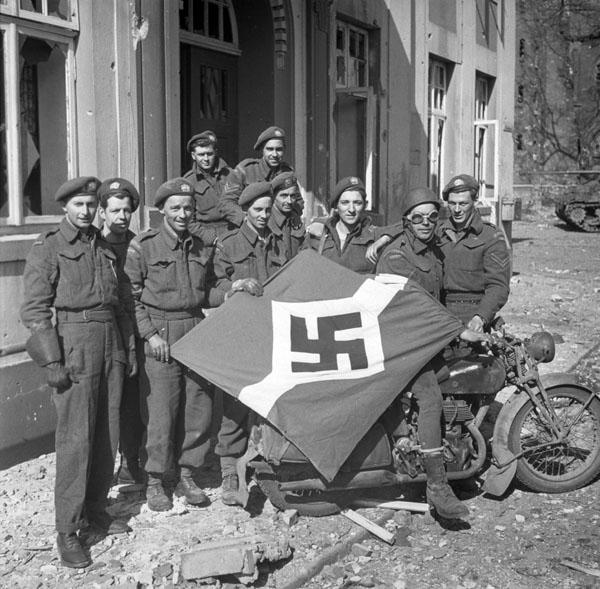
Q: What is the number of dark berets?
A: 9